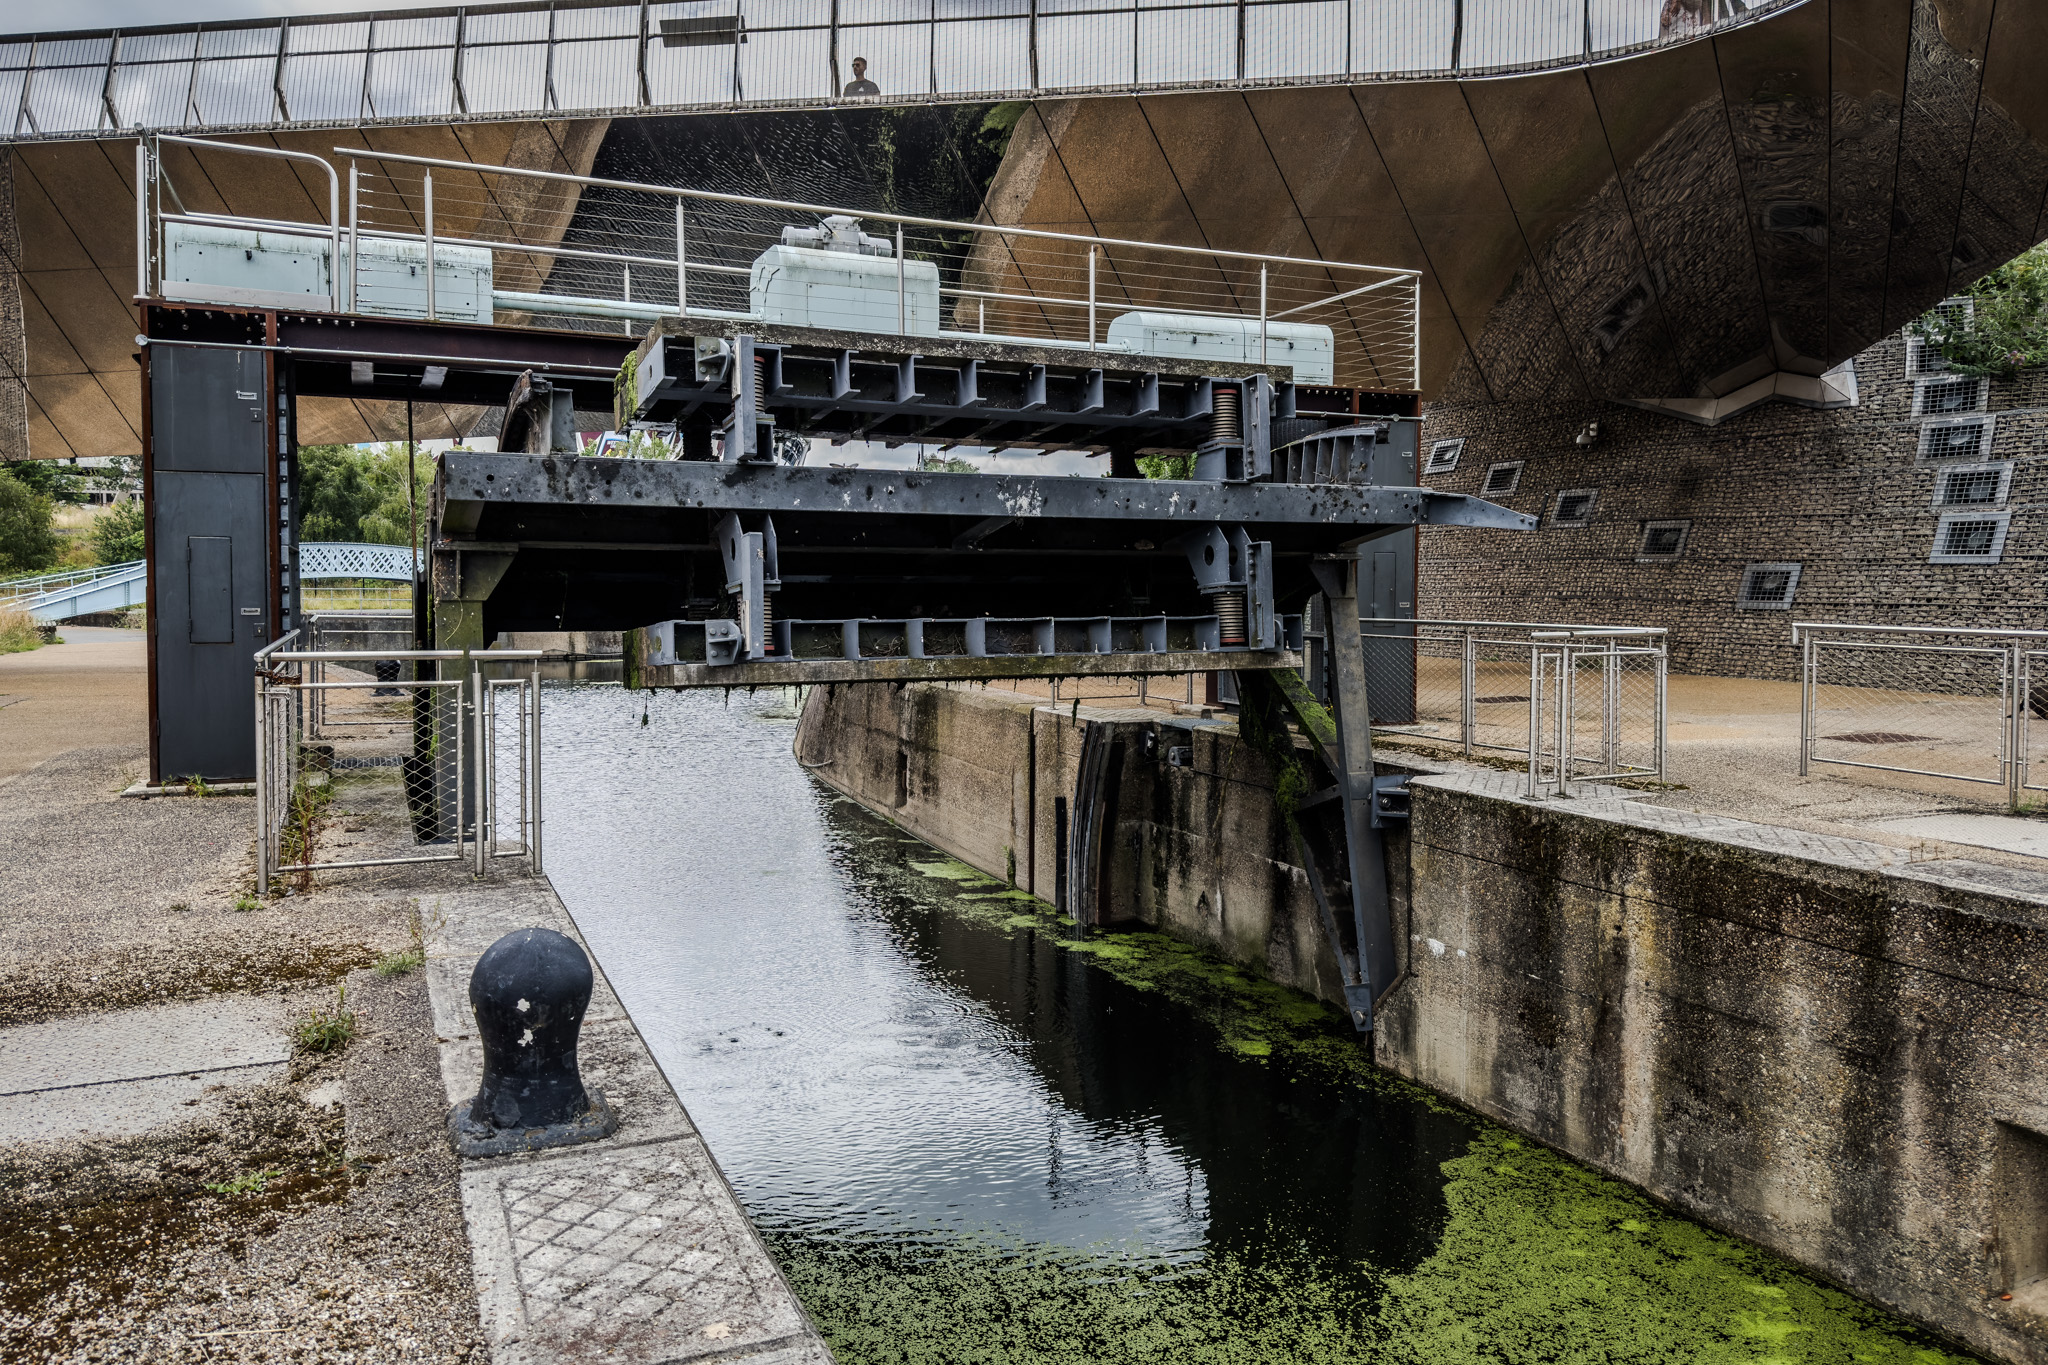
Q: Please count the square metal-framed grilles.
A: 11